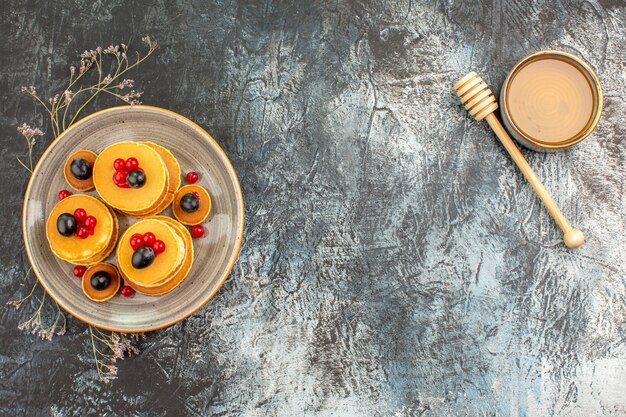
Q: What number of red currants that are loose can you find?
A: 5